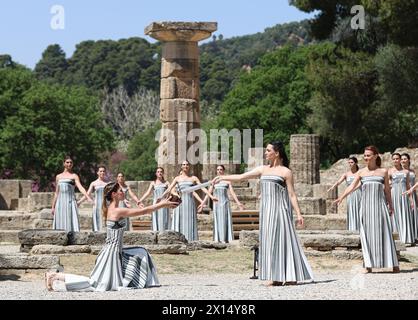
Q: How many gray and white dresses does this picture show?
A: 12